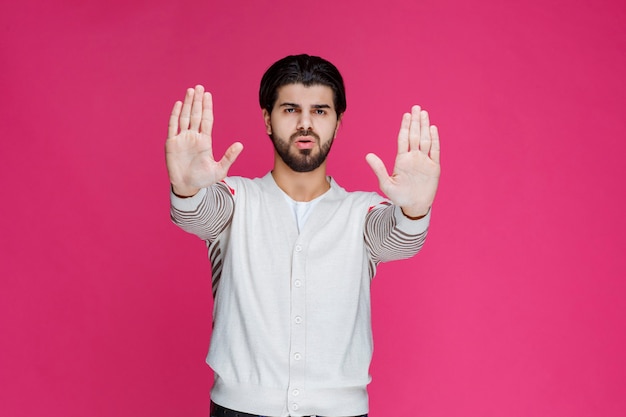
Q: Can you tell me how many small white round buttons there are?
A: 6